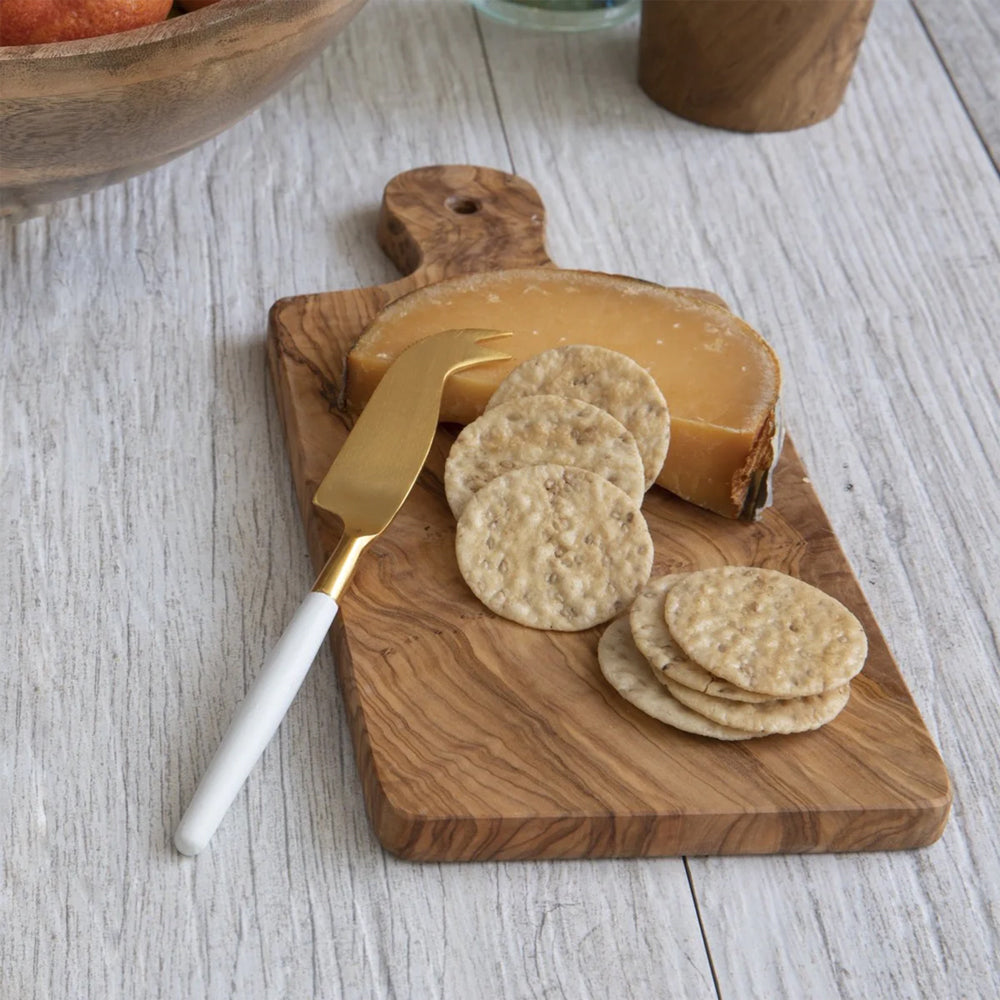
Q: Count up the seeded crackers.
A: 7